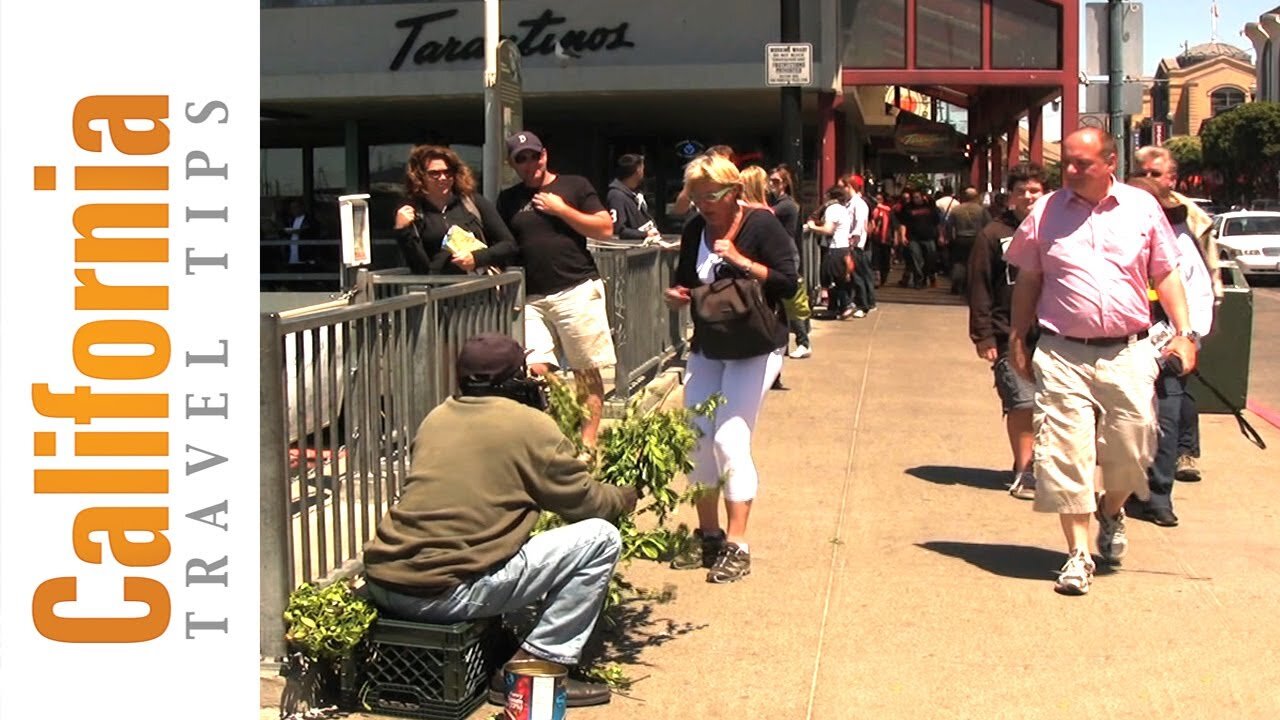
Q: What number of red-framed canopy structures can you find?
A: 1